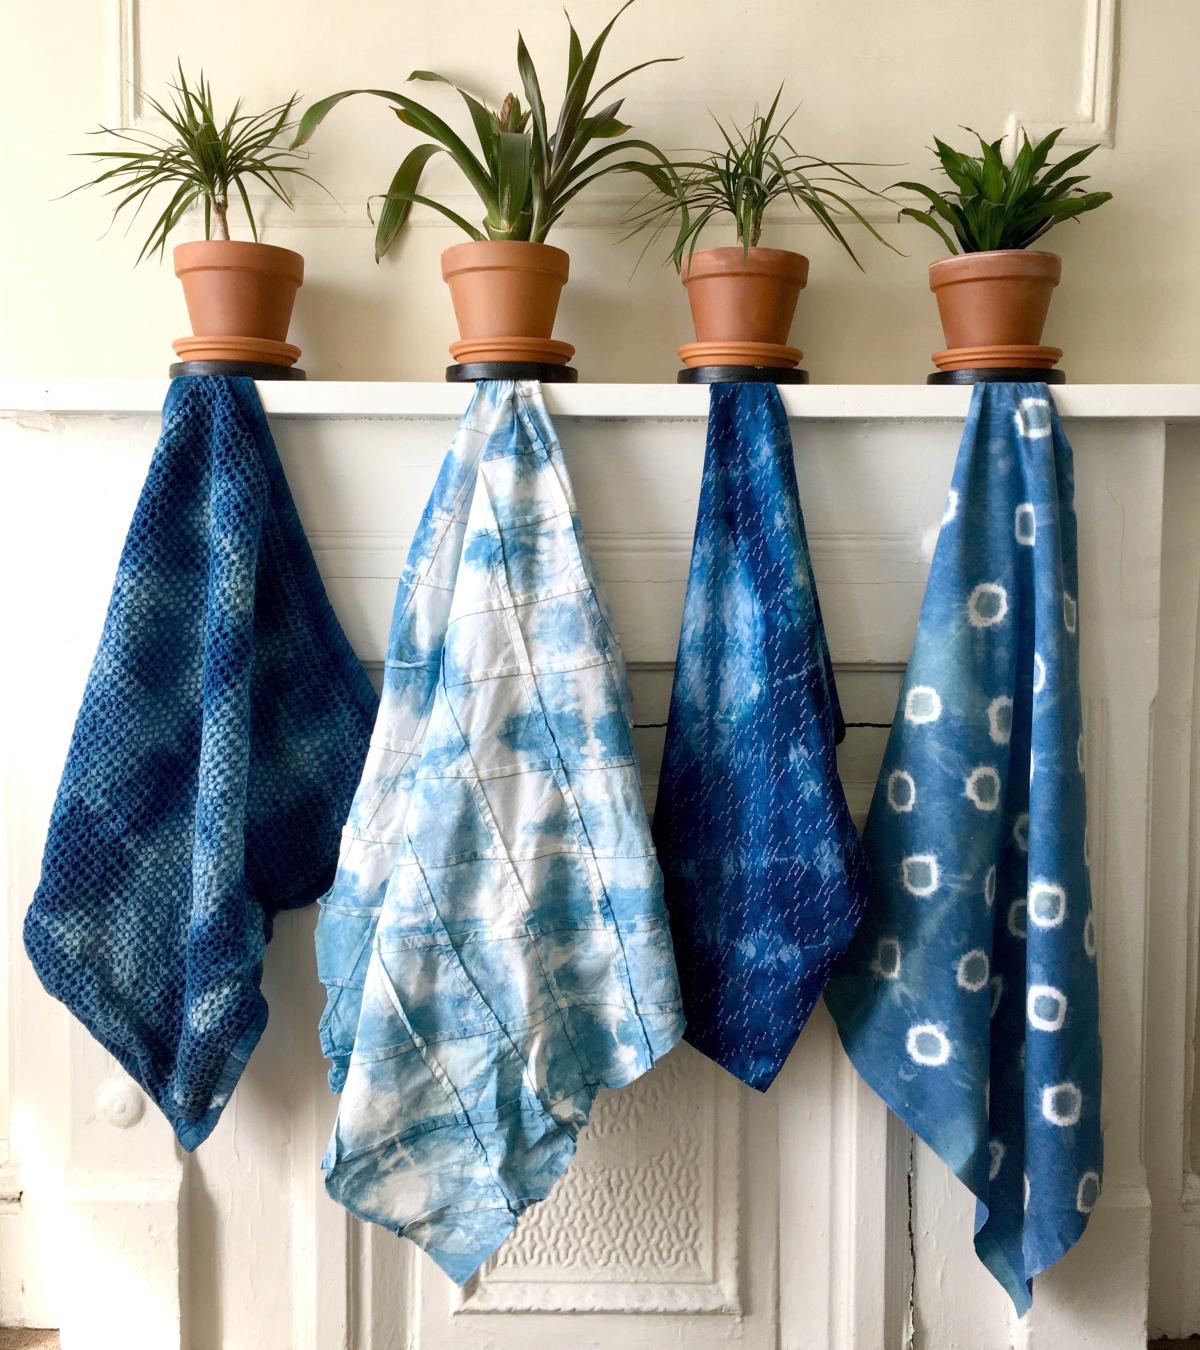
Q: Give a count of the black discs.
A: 4